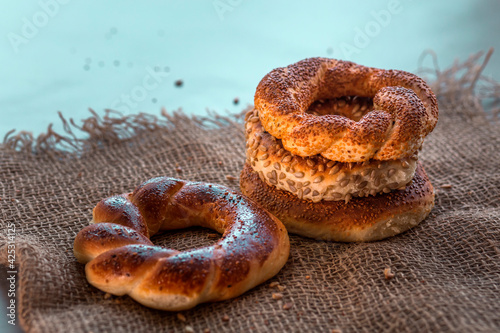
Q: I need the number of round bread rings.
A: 4